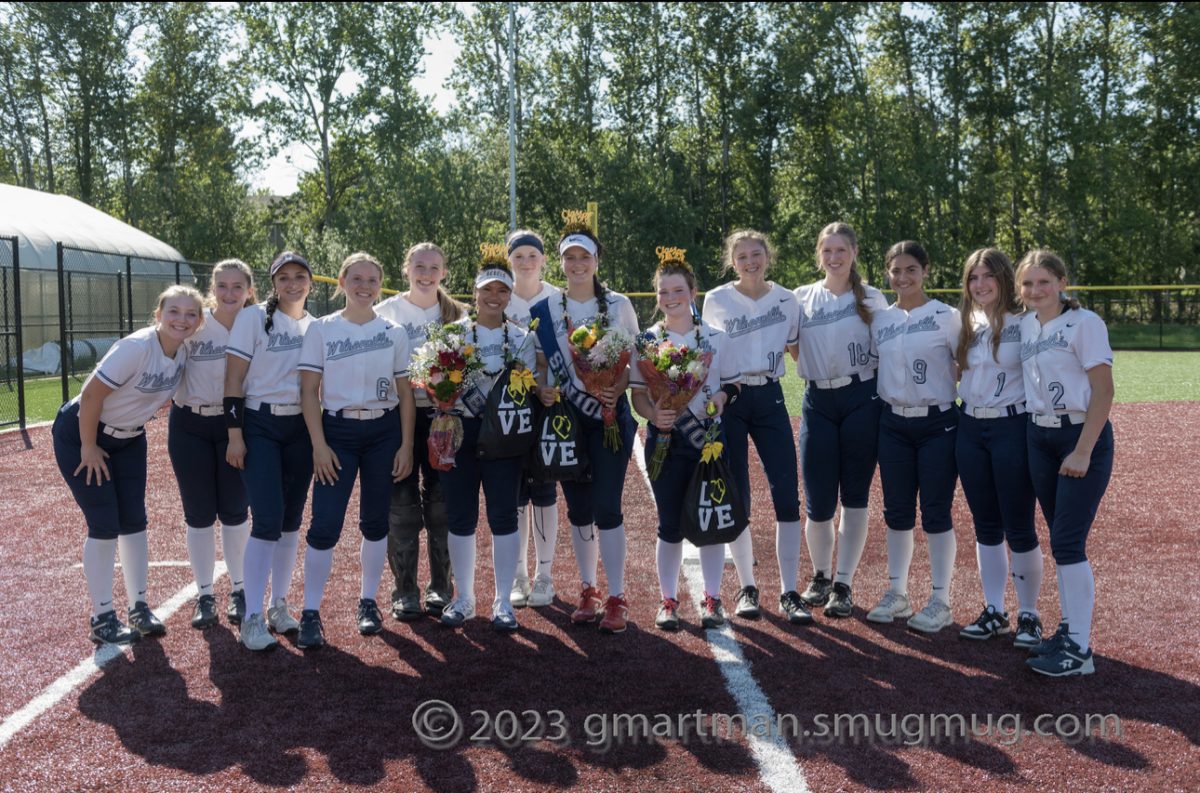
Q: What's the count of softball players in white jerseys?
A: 14